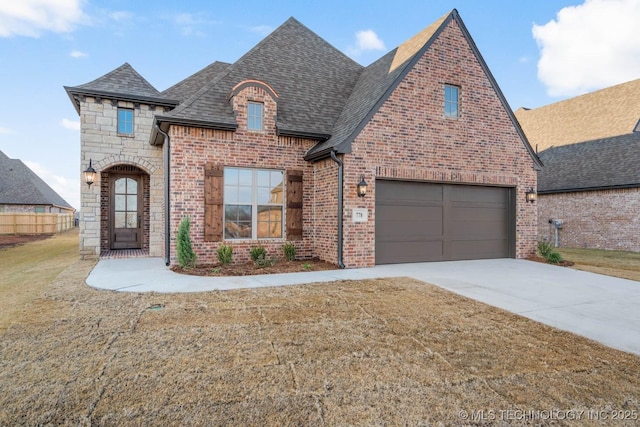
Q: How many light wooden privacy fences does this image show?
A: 1